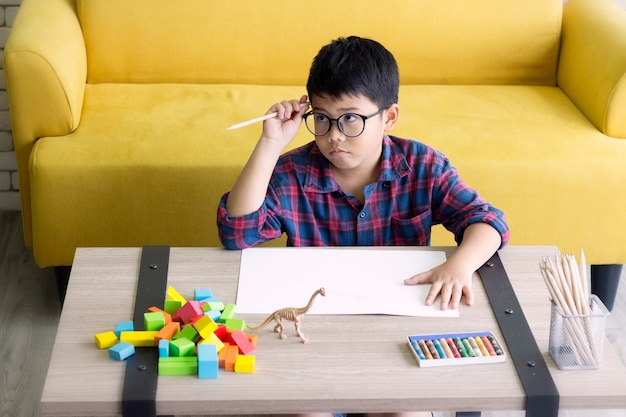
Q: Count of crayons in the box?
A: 12